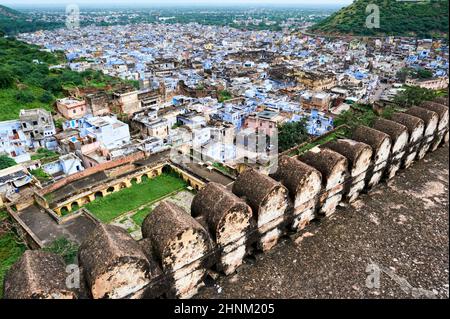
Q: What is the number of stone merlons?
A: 14